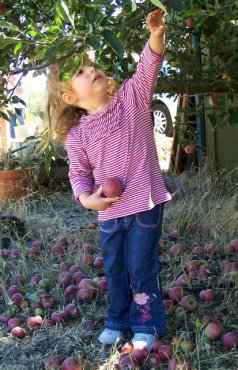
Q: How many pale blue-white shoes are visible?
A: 2